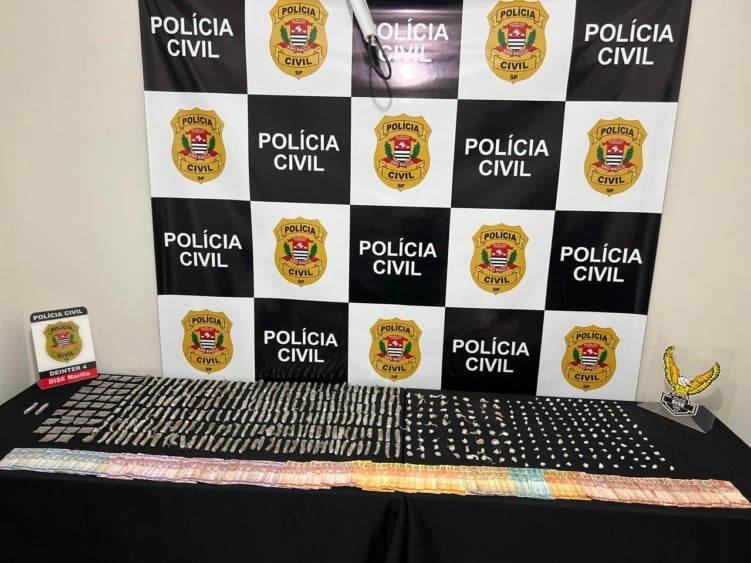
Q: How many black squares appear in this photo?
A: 10